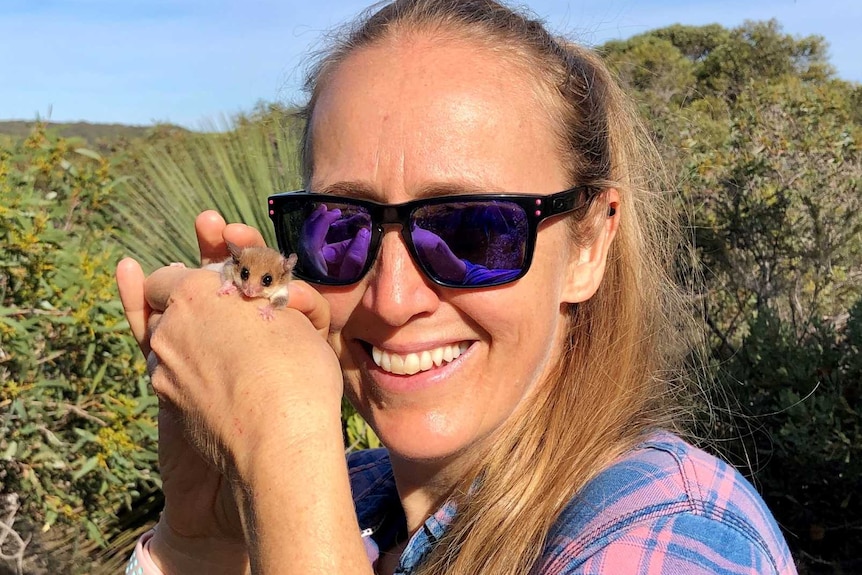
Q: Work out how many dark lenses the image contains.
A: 2